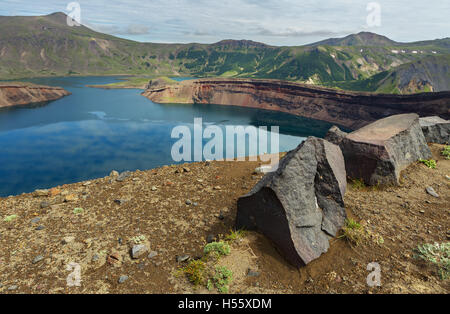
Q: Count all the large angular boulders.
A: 3